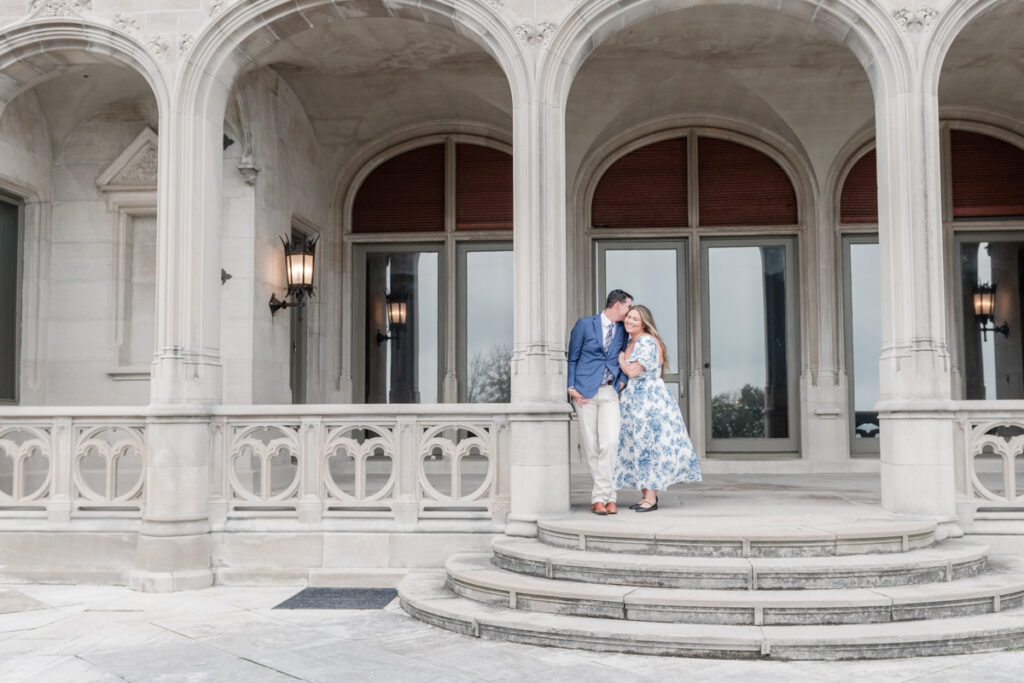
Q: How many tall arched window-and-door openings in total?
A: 3